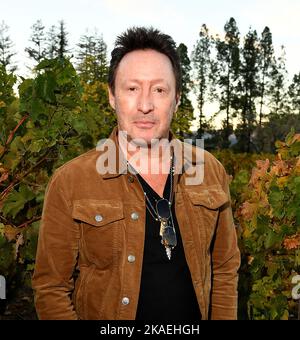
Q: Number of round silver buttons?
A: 4